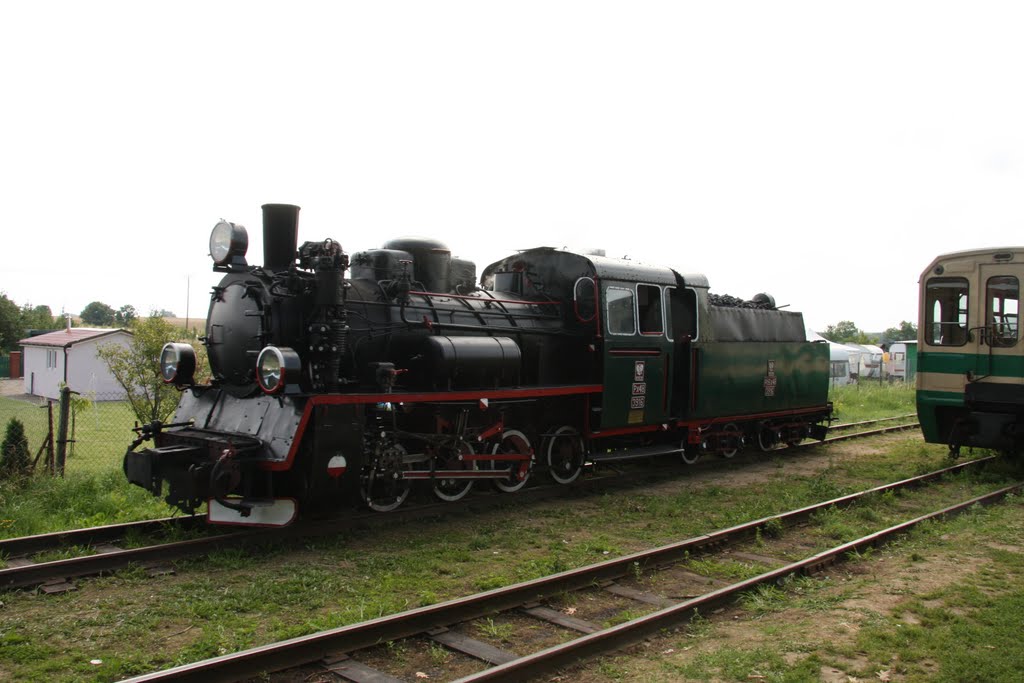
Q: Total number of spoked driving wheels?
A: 4